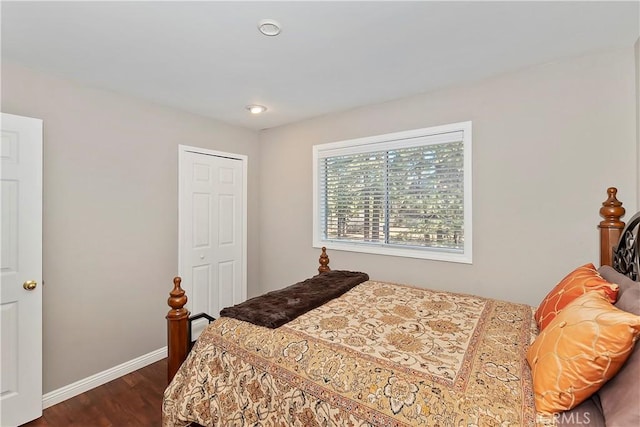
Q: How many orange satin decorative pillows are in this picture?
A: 2